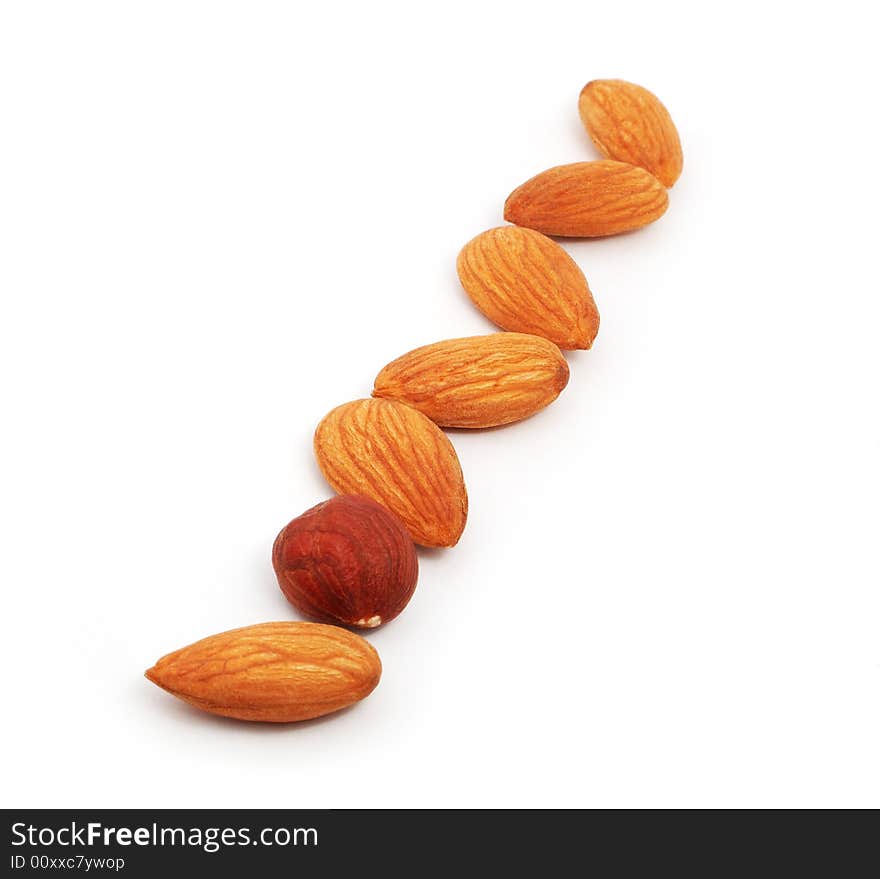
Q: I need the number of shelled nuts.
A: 7